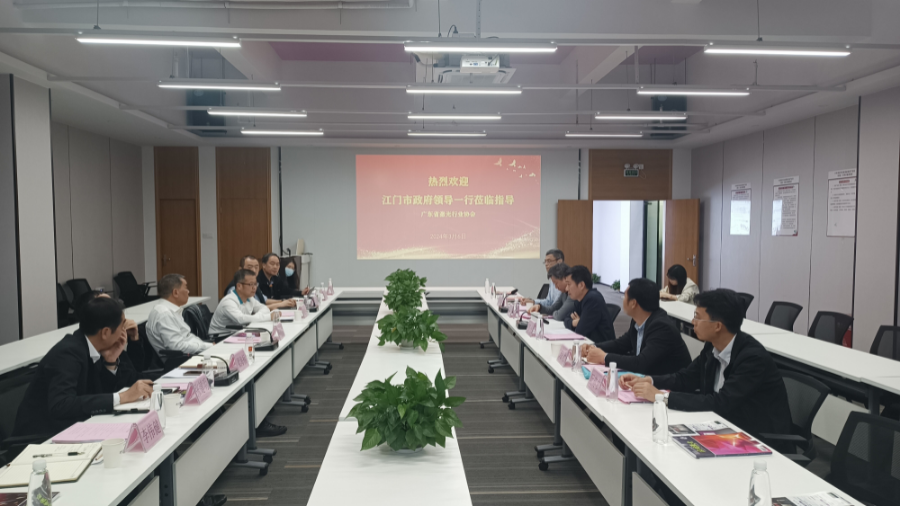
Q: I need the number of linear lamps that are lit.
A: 12